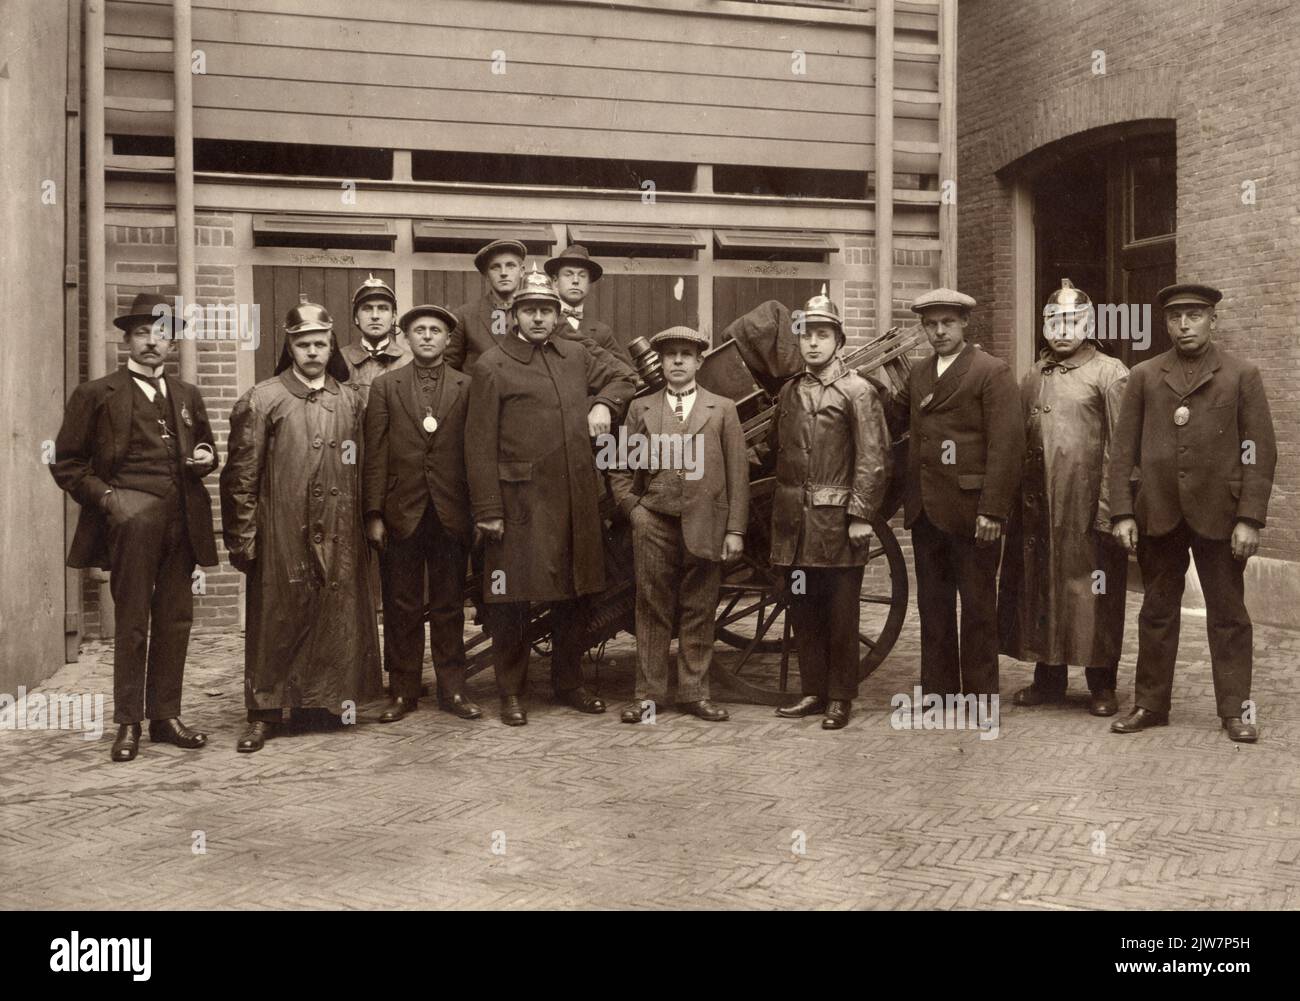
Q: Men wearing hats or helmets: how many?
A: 12